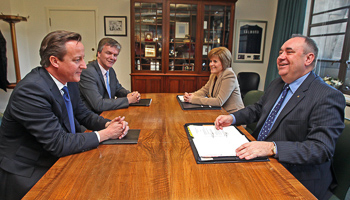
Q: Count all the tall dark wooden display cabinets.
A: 1